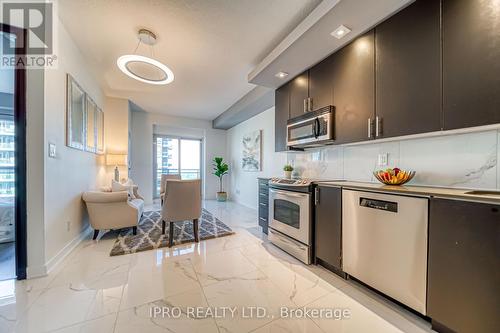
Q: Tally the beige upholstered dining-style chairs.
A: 2